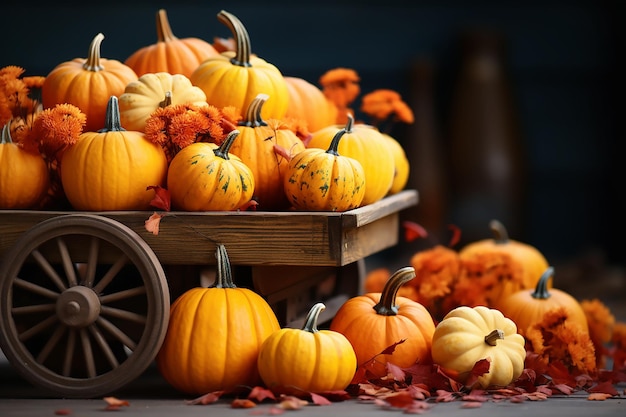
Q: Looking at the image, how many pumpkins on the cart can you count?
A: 12